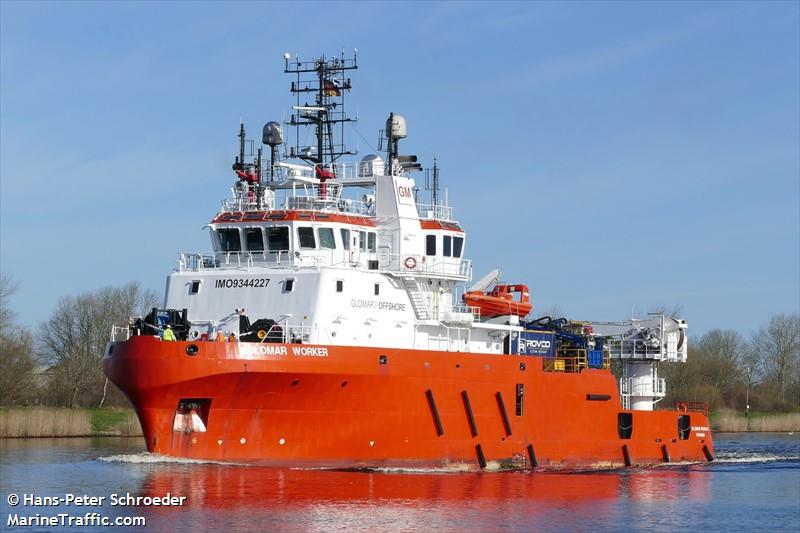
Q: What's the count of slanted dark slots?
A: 8